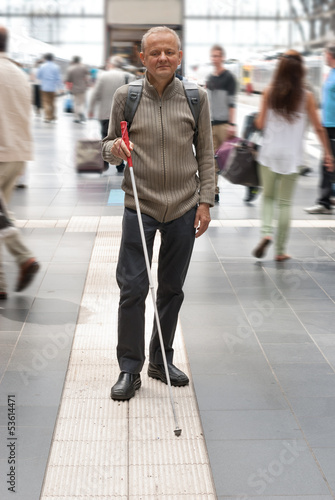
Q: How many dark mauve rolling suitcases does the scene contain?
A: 1